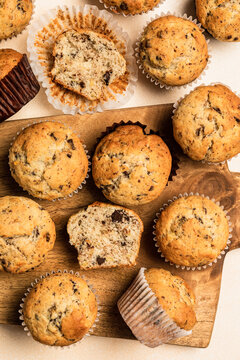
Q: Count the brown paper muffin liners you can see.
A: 2